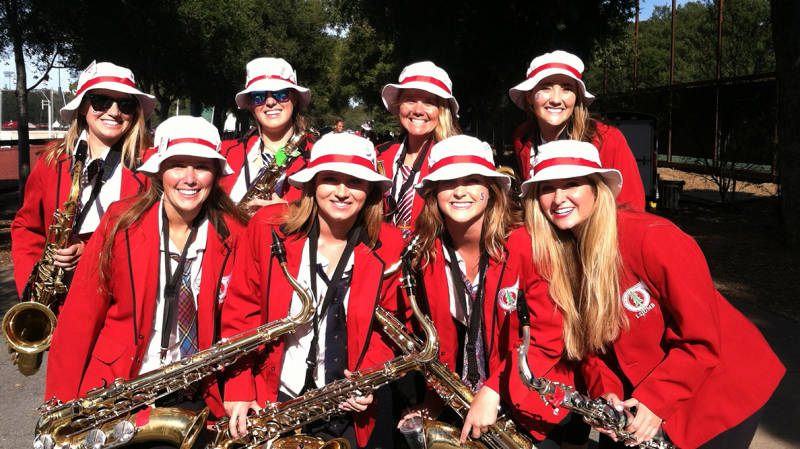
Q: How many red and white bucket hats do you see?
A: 8